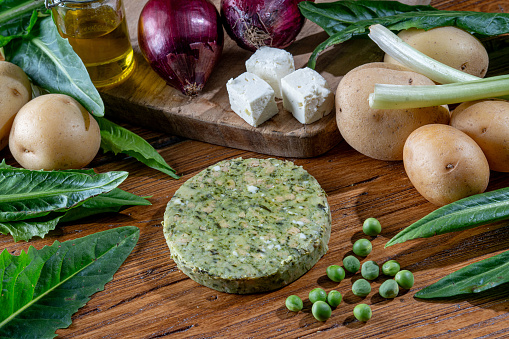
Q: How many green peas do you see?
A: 14